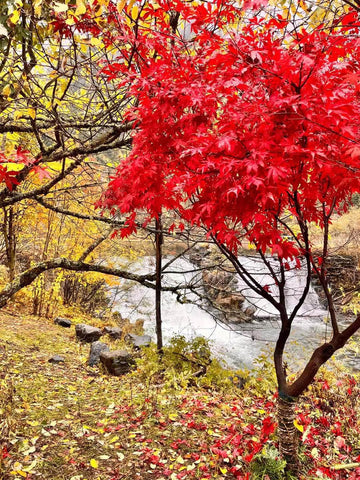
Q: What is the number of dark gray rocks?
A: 7